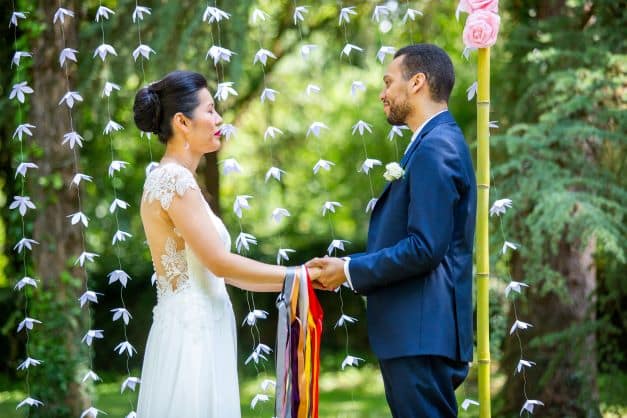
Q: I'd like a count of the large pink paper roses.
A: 2